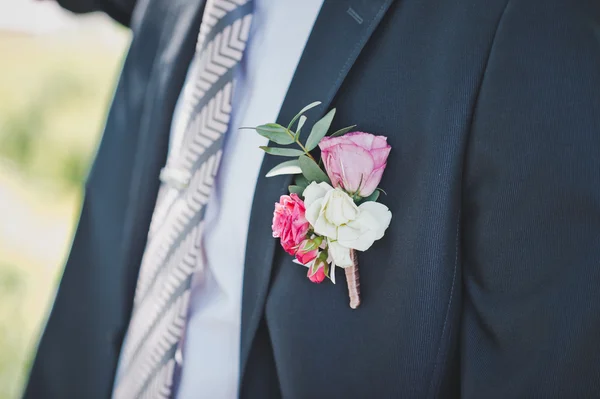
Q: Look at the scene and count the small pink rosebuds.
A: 2